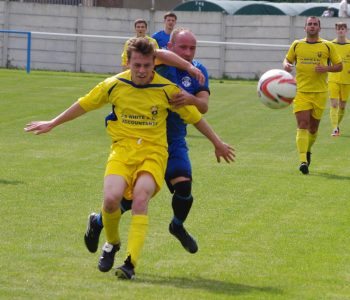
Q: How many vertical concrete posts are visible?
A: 5